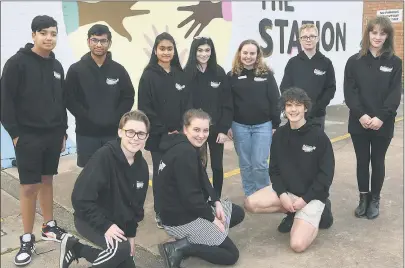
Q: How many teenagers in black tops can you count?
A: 10